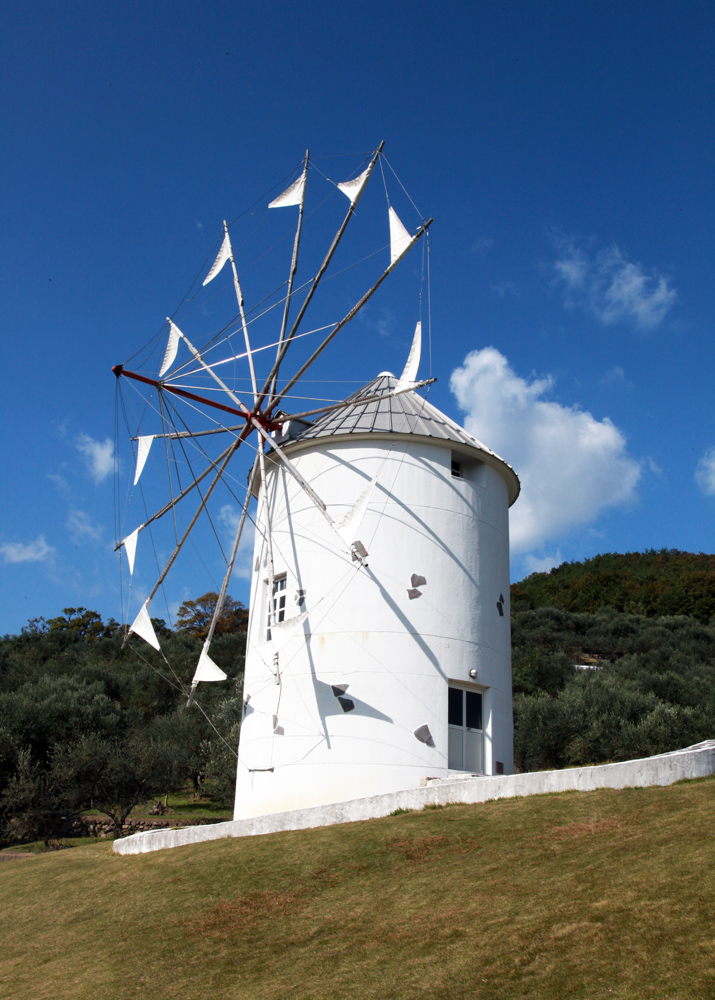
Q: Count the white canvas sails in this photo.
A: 12